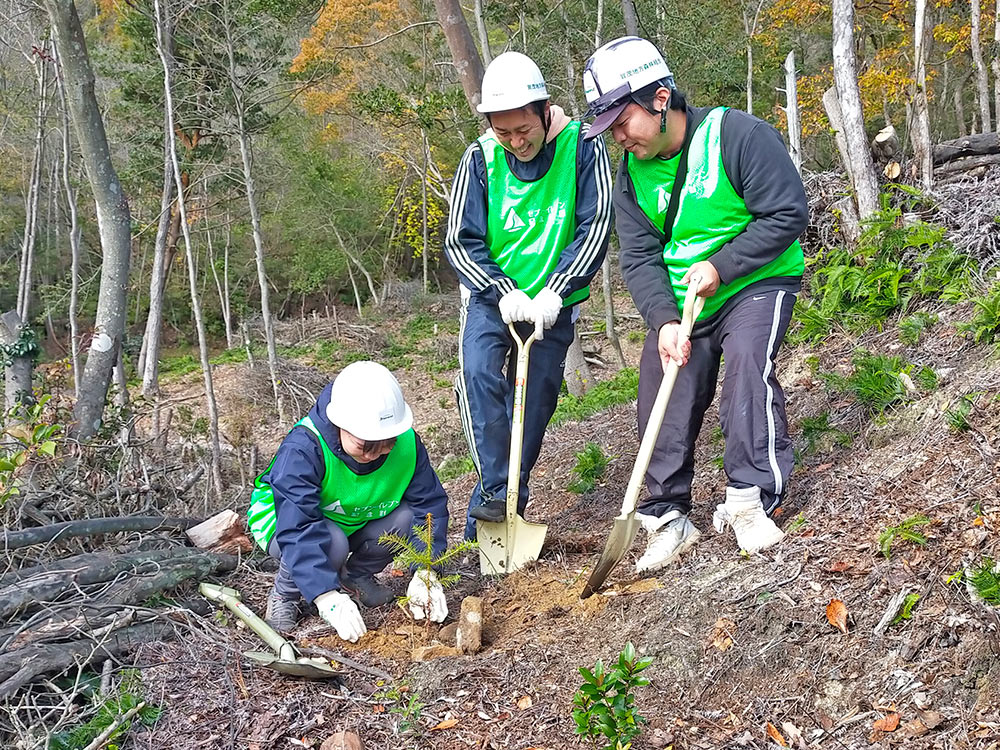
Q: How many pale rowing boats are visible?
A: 0